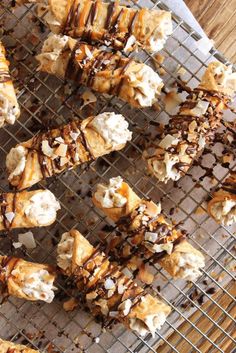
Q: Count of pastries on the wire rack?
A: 11